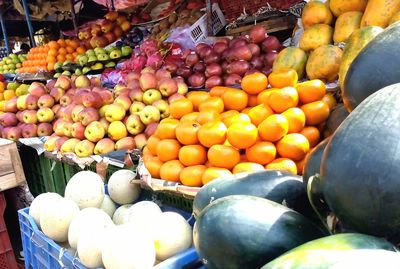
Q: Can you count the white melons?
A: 11